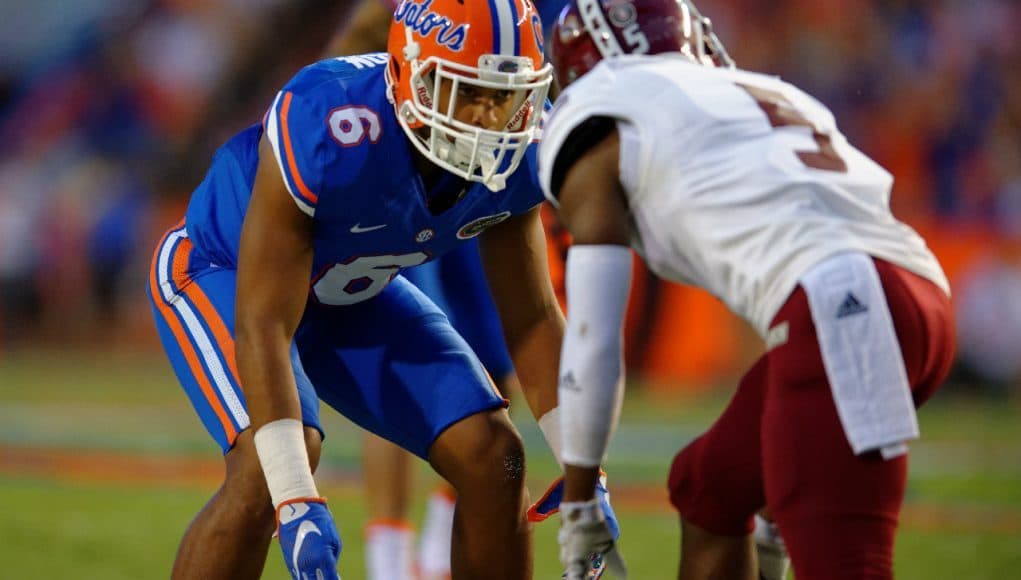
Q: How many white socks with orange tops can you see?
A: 2